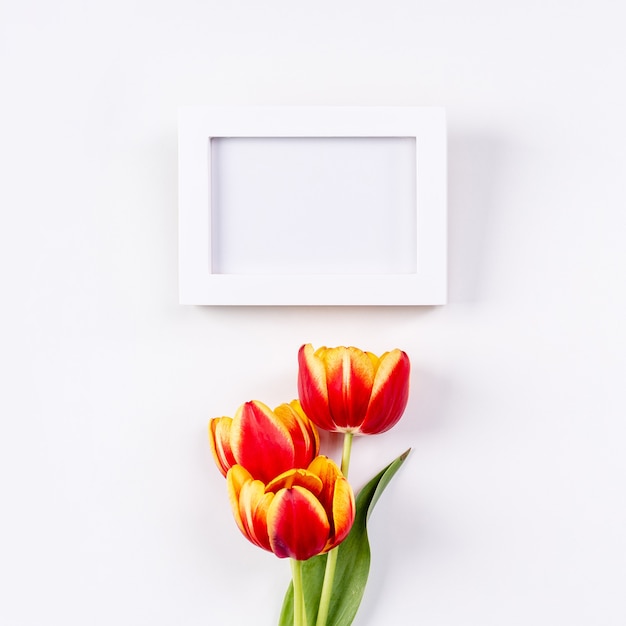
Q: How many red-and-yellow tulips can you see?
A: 3